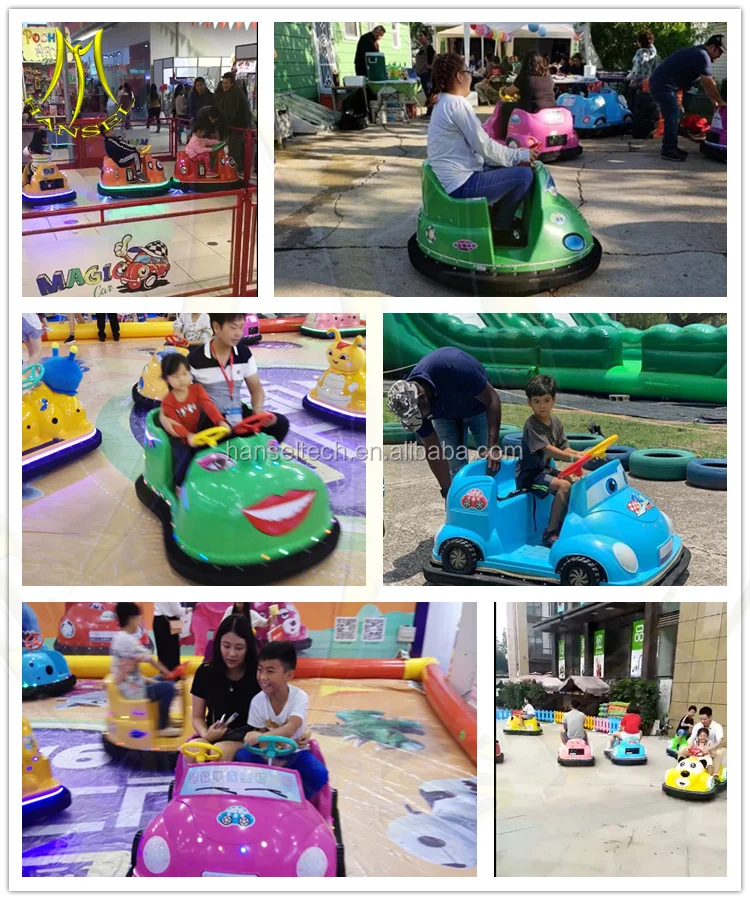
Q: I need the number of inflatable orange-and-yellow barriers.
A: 2